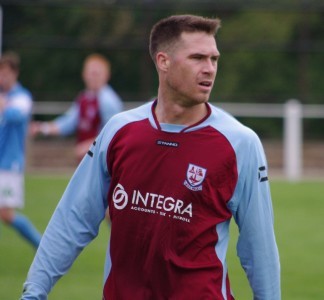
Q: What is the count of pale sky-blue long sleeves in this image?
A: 4